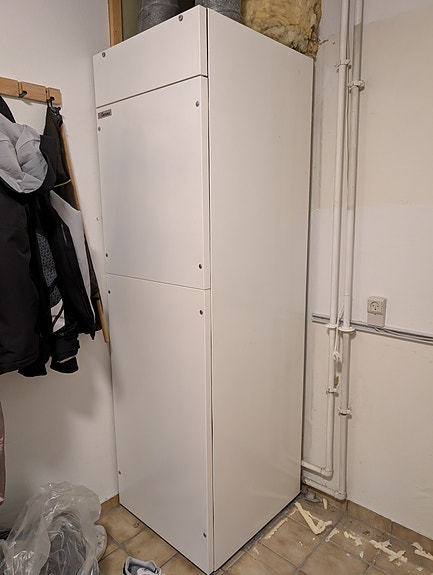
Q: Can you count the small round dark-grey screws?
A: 10